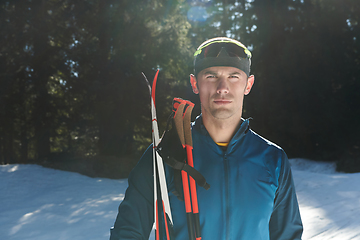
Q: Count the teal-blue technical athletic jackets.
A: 1